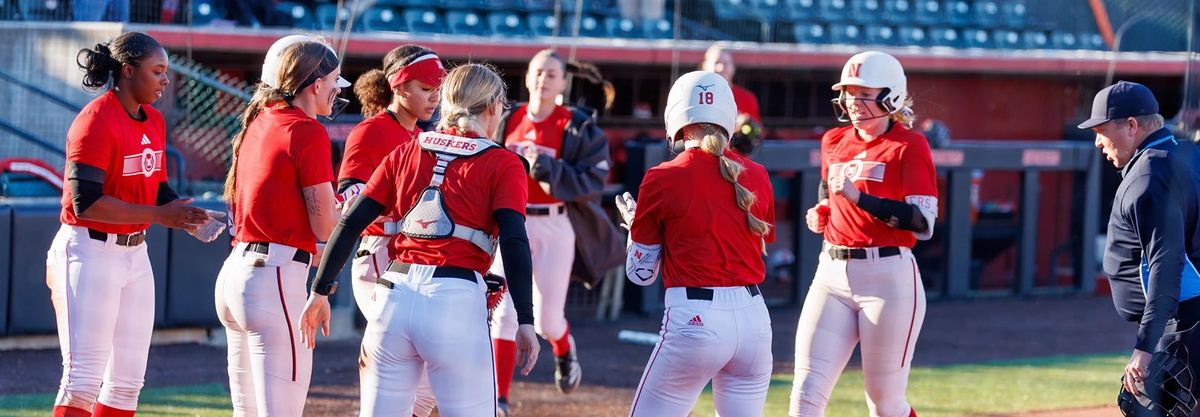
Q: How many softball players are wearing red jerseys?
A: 8